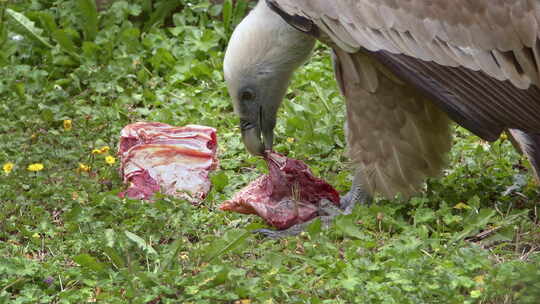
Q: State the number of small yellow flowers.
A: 7